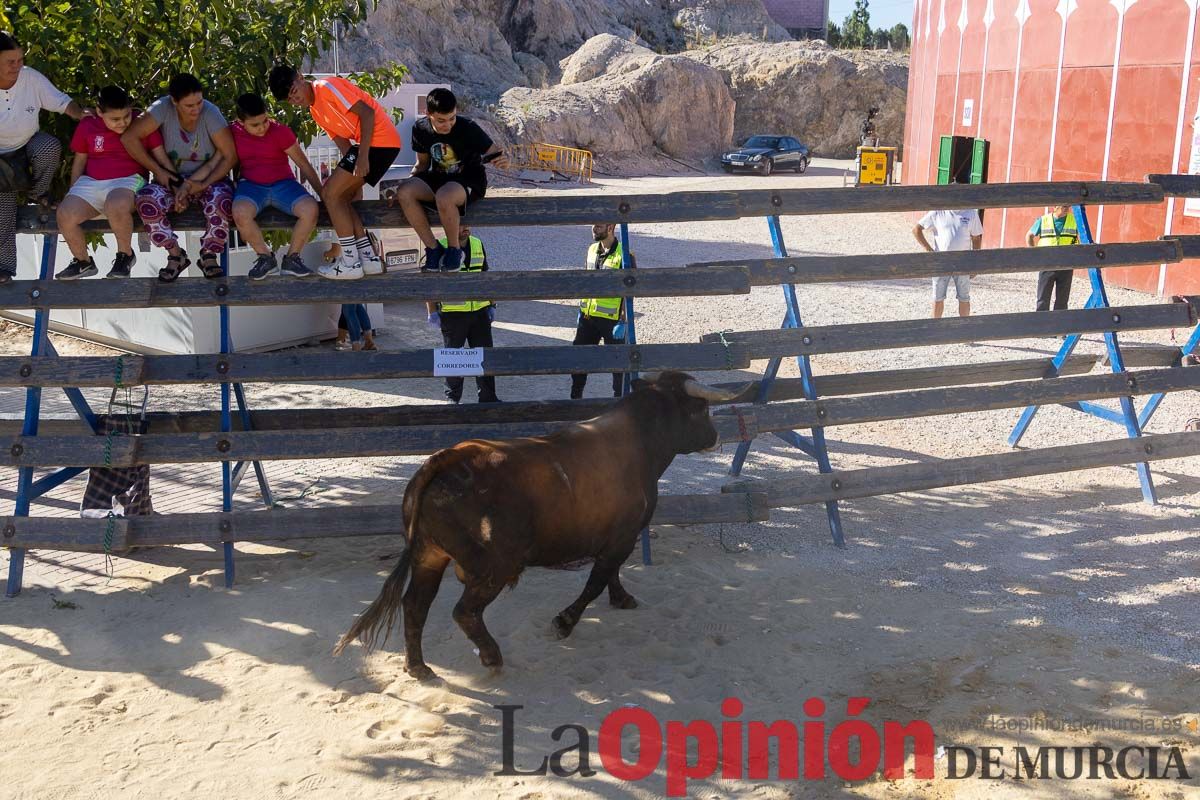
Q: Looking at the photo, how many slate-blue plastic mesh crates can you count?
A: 0